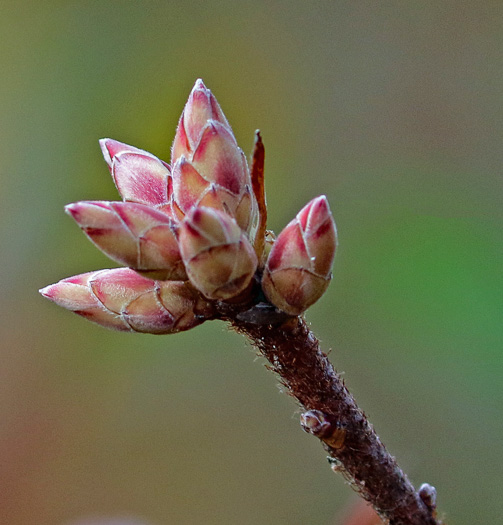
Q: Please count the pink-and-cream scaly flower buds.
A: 6